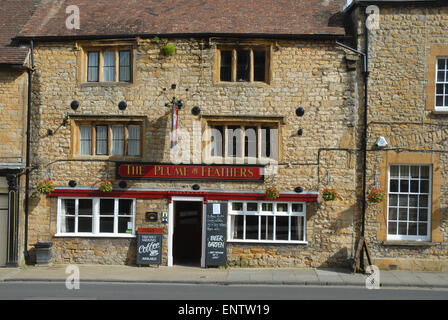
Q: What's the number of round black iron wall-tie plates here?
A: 8